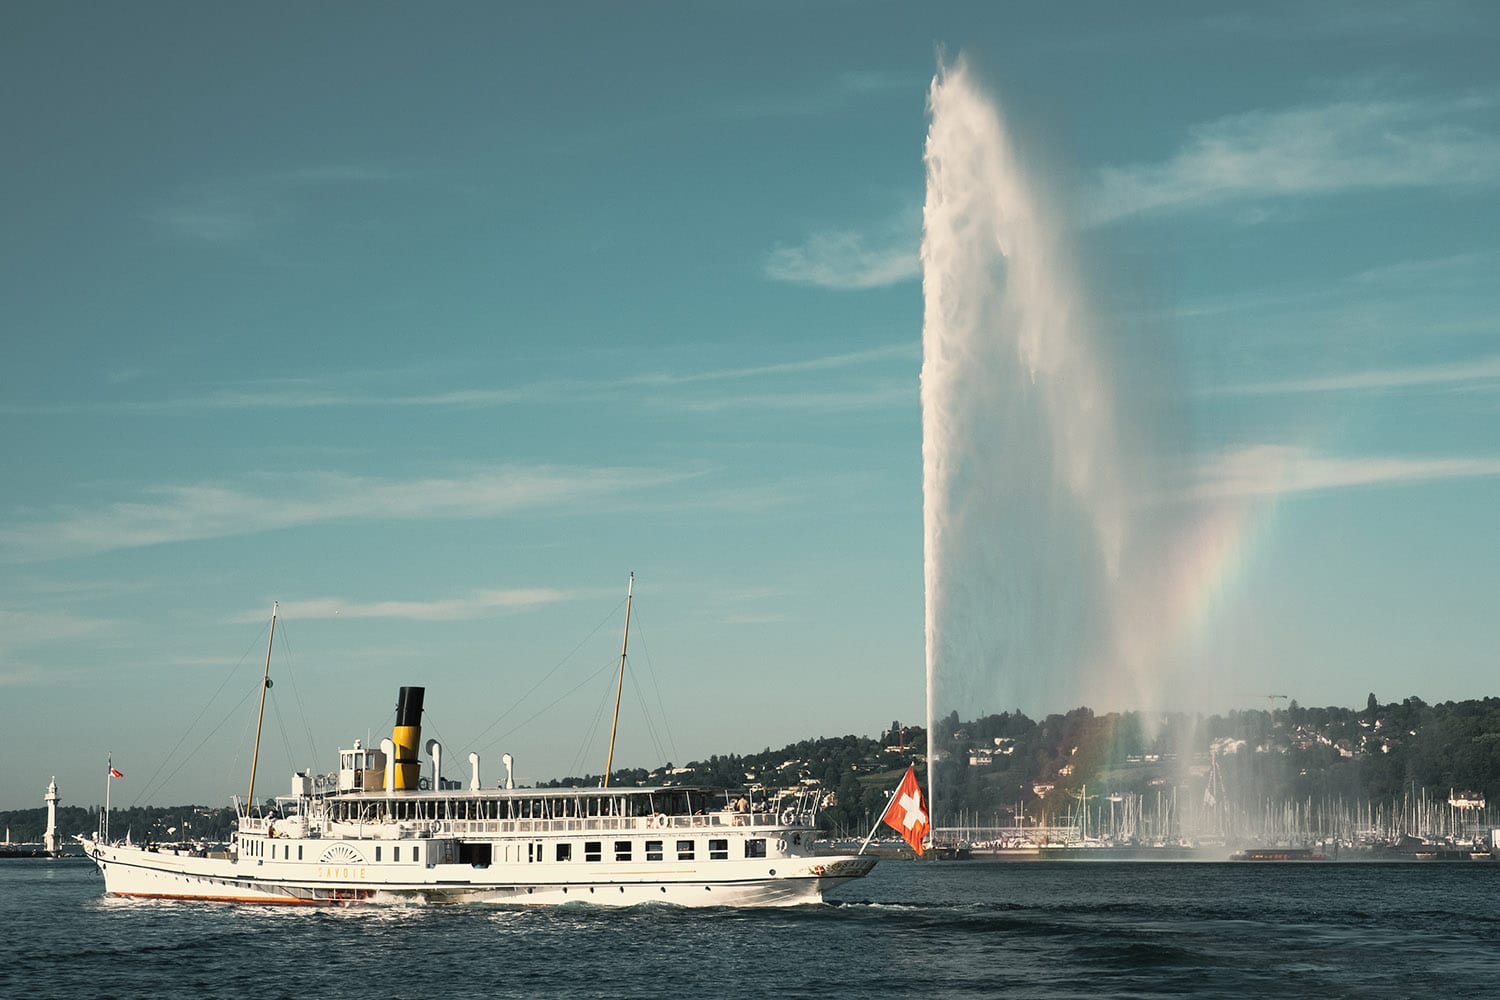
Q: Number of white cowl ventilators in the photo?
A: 4